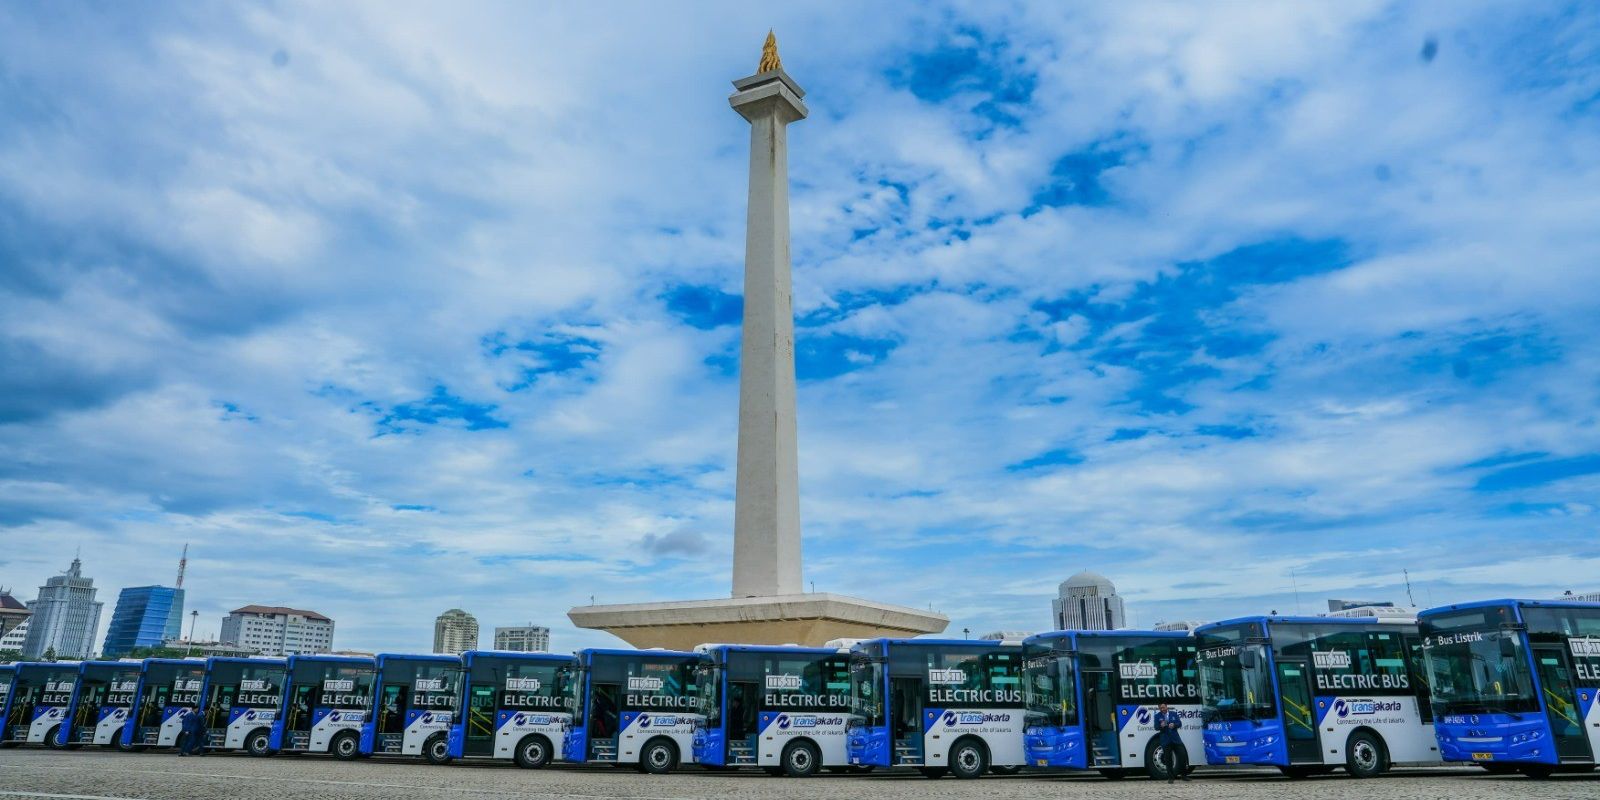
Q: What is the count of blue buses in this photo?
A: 14